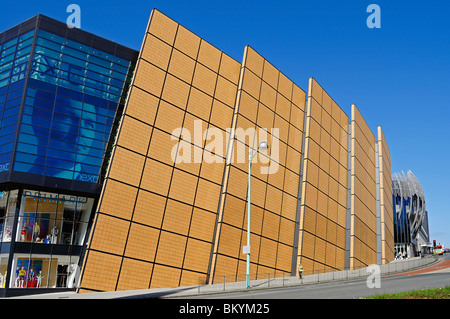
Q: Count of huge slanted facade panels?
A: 5